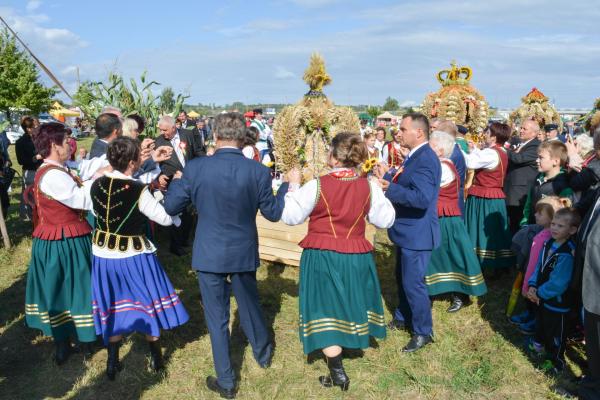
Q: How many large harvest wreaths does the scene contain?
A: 3